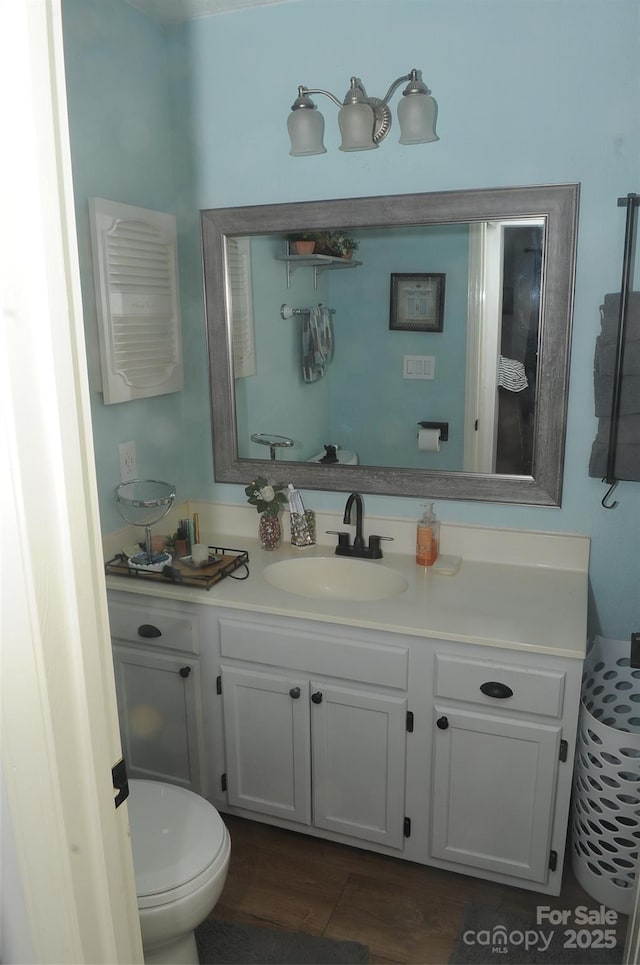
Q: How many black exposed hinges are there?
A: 6